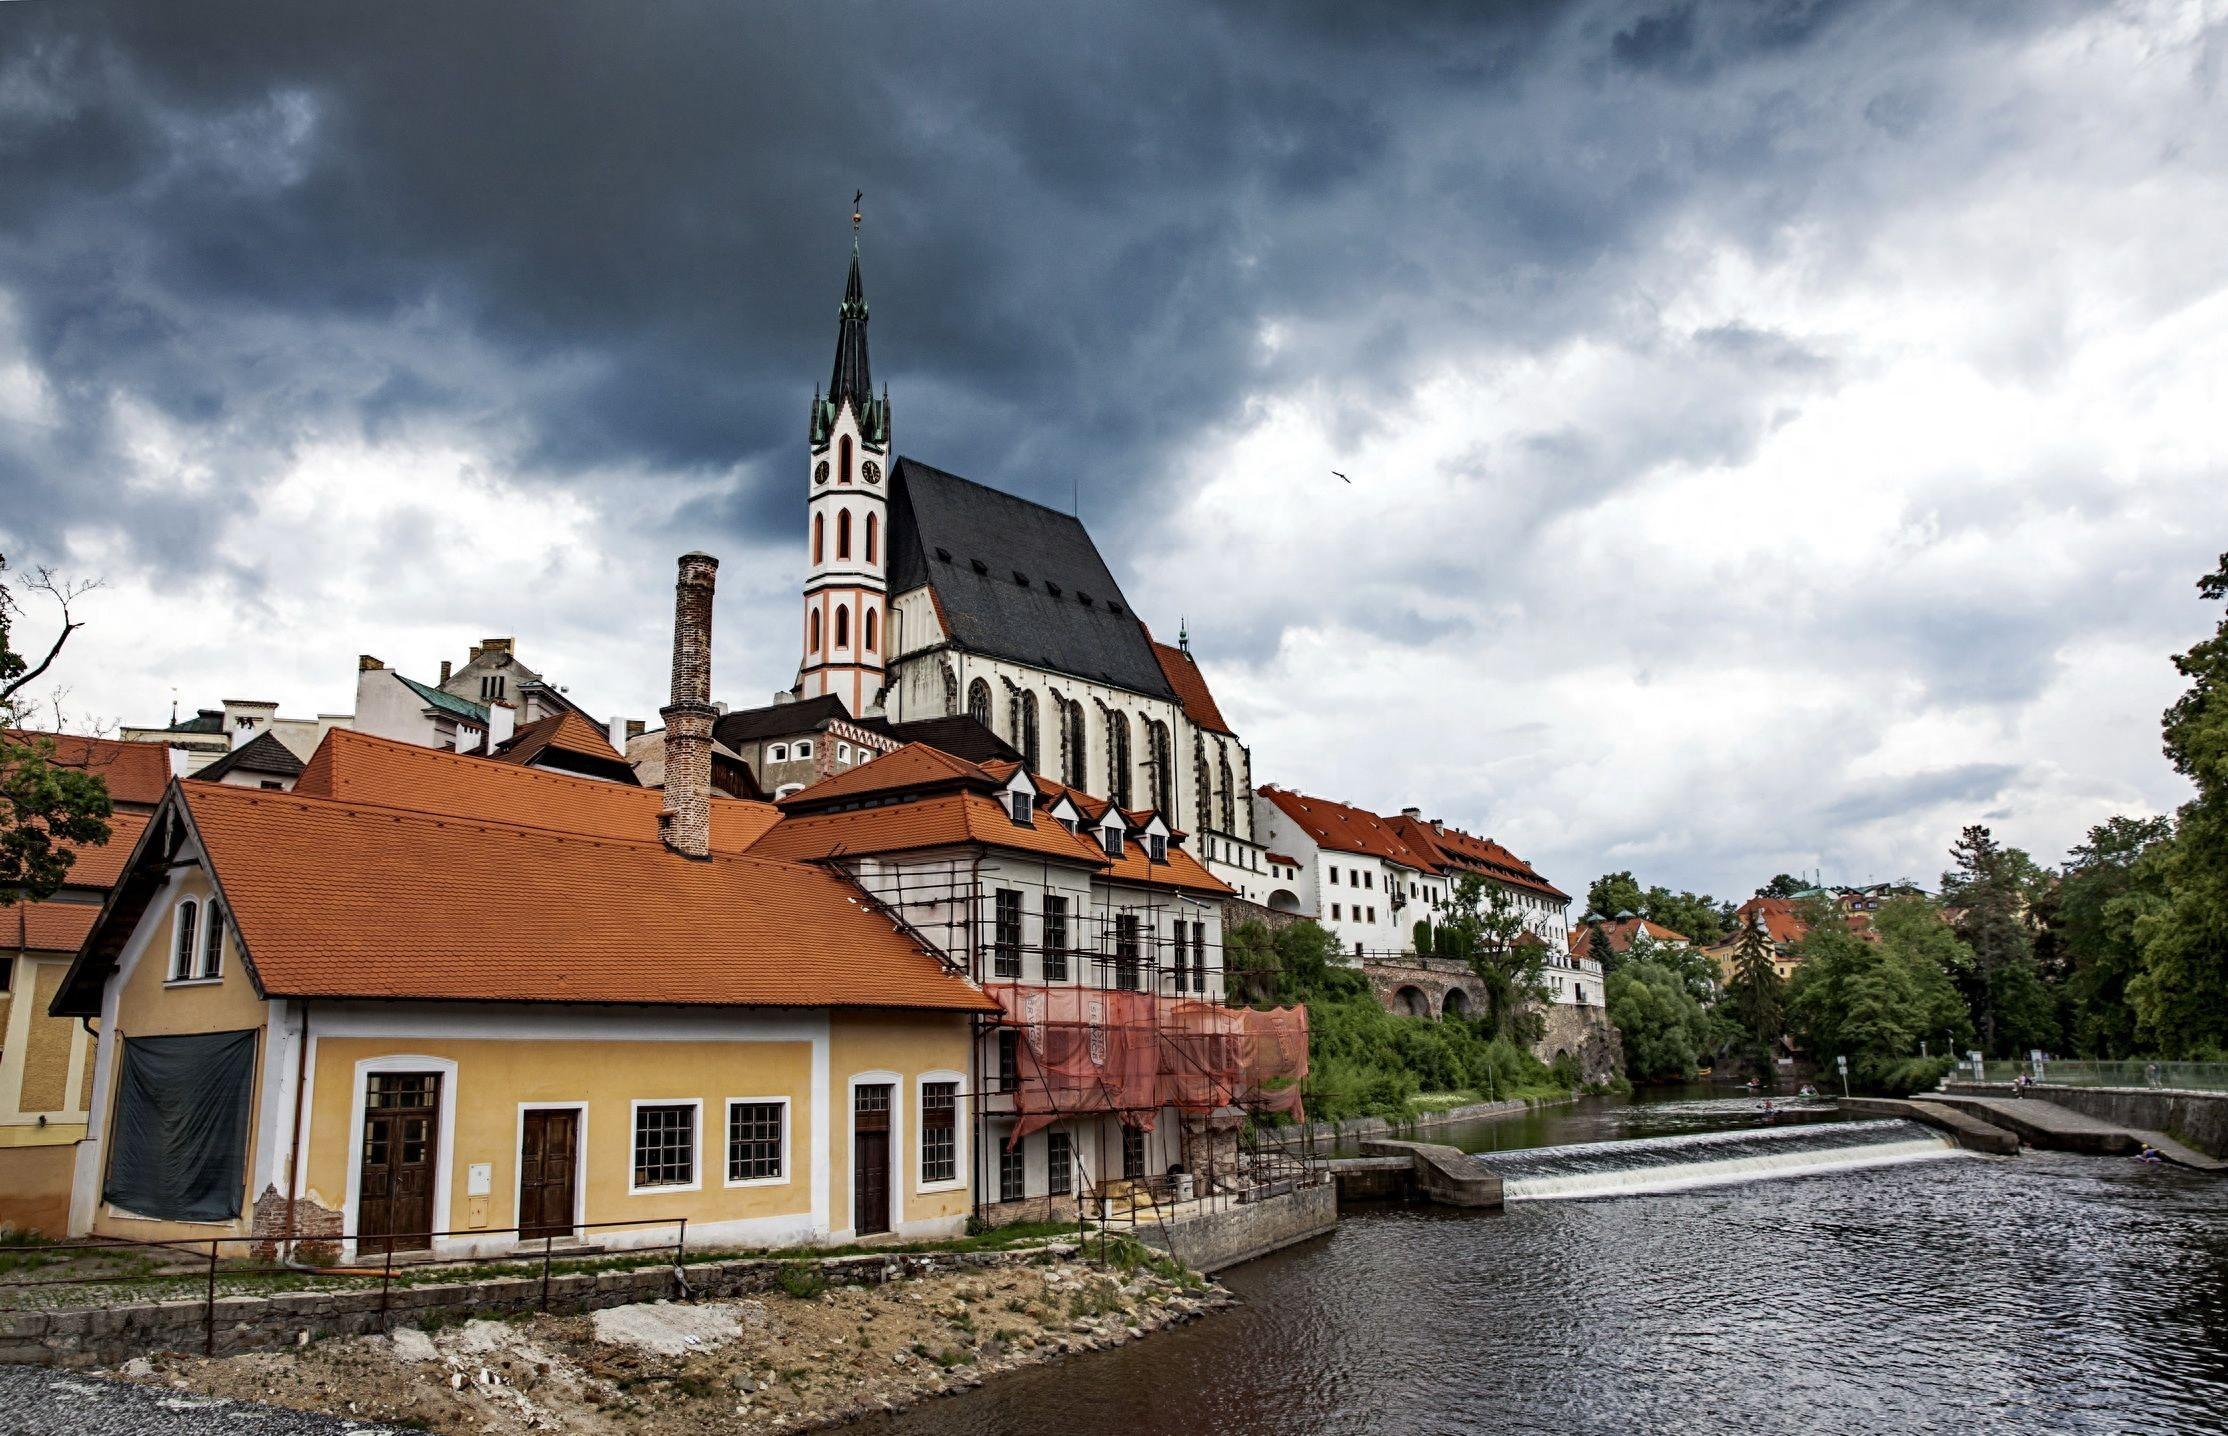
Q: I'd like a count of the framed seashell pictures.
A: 0